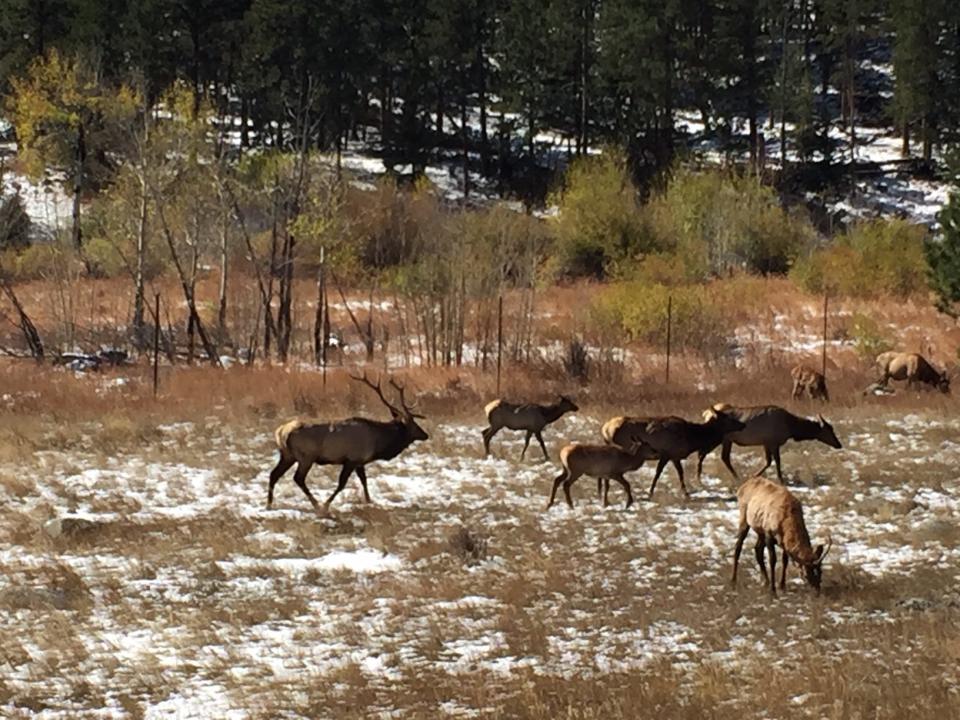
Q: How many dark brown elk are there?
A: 5